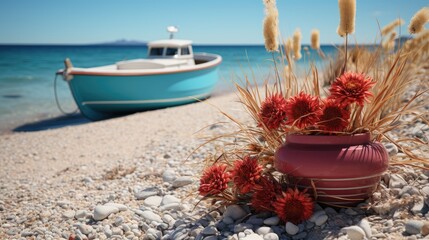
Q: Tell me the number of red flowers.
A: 8